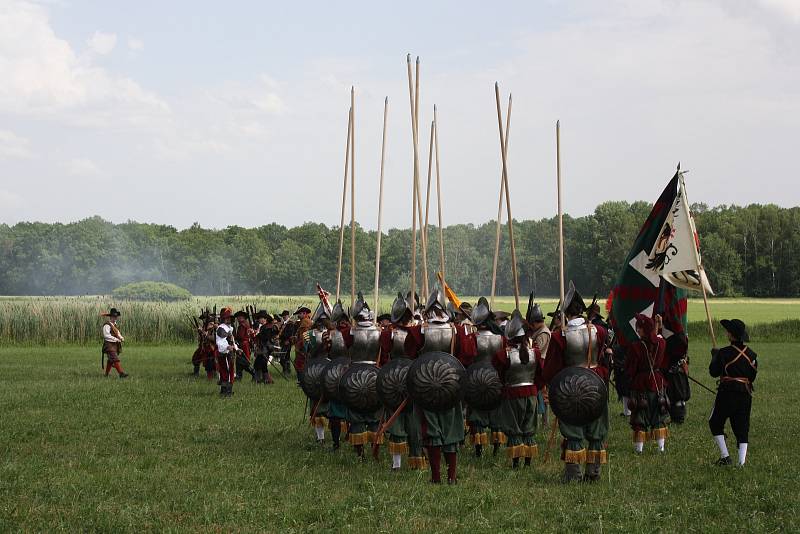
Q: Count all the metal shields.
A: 7